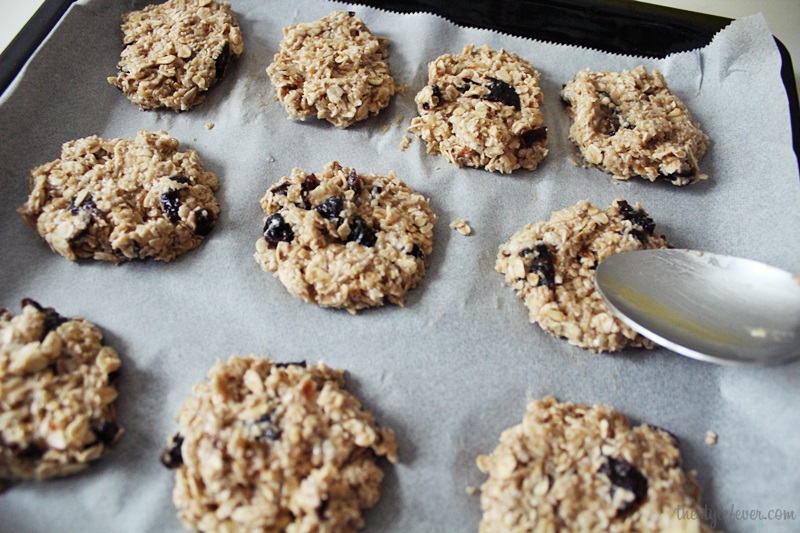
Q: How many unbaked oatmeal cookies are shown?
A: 10